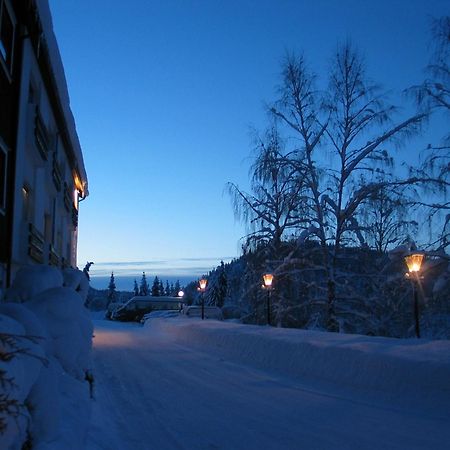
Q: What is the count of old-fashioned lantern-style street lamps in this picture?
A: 3